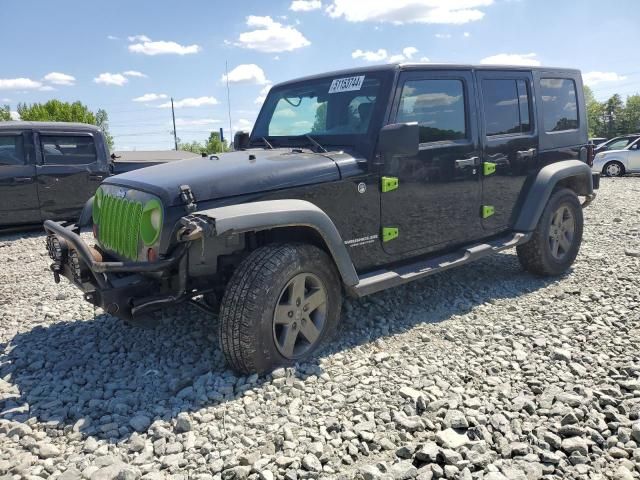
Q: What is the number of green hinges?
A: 4